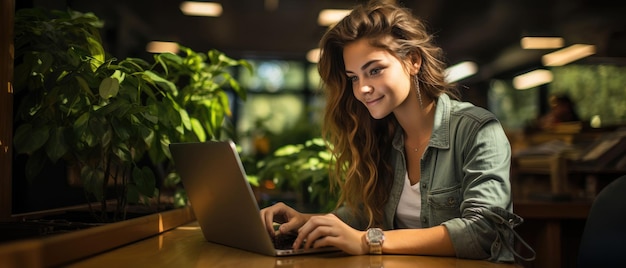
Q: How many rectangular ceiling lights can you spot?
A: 8